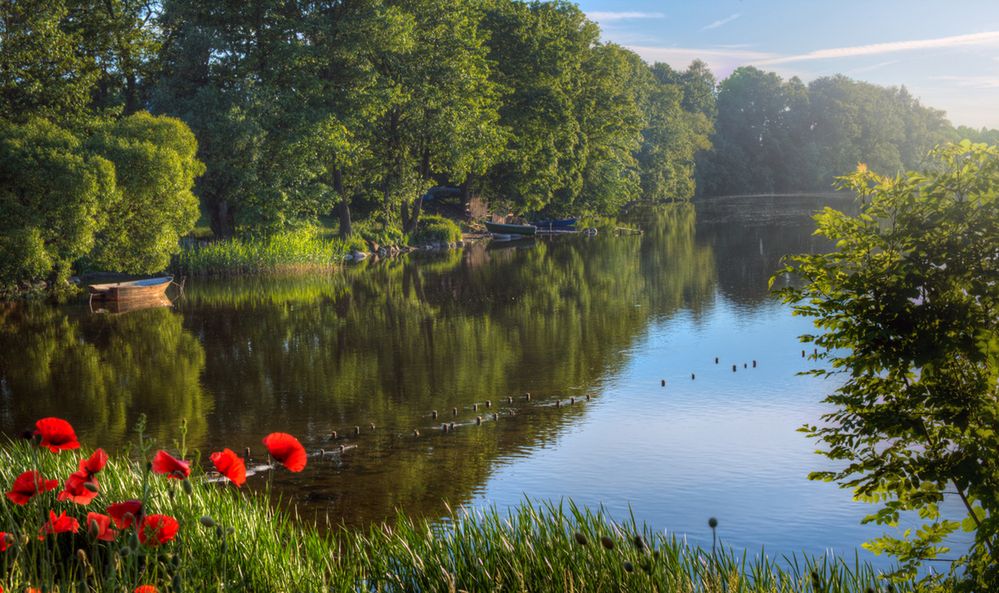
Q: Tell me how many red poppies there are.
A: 13